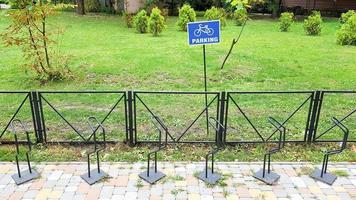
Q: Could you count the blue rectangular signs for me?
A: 1